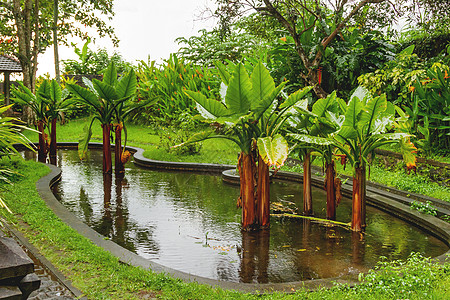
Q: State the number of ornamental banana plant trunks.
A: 9